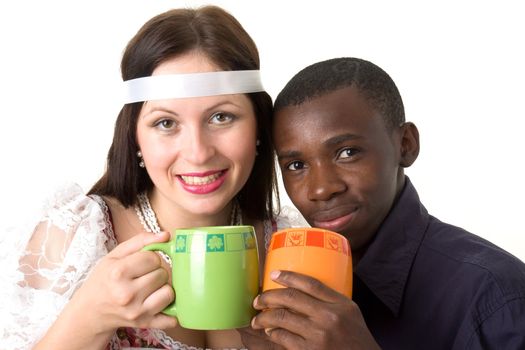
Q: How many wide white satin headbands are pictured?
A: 1